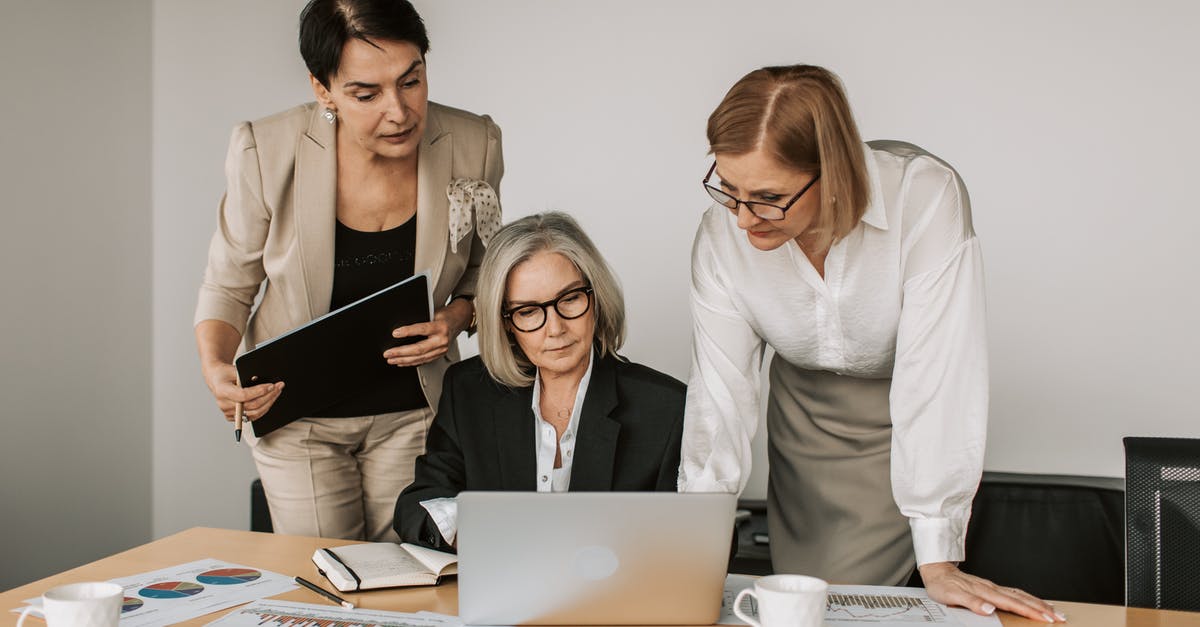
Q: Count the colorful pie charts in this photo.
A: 3